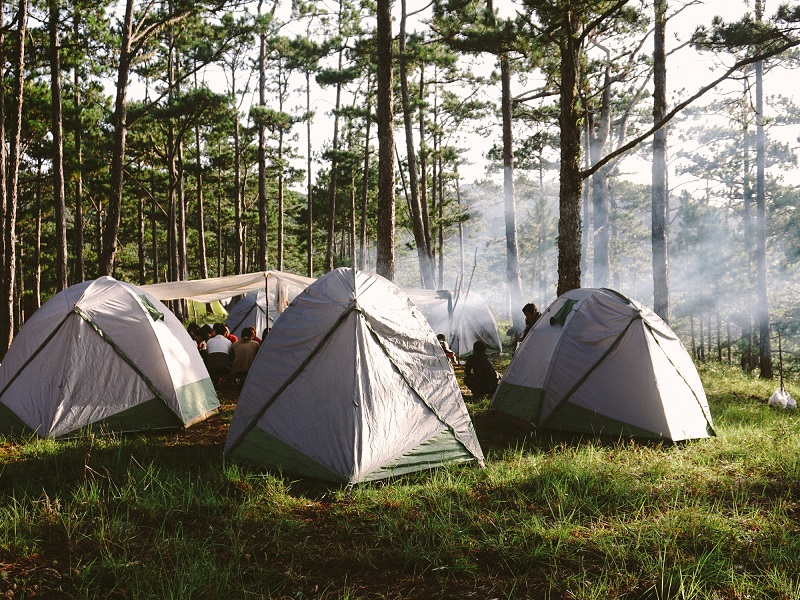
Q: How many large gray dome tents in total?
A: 3